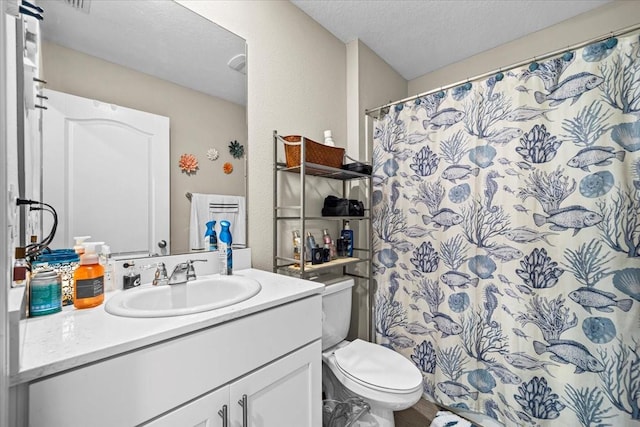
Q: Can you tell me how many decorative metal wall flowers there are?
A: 4